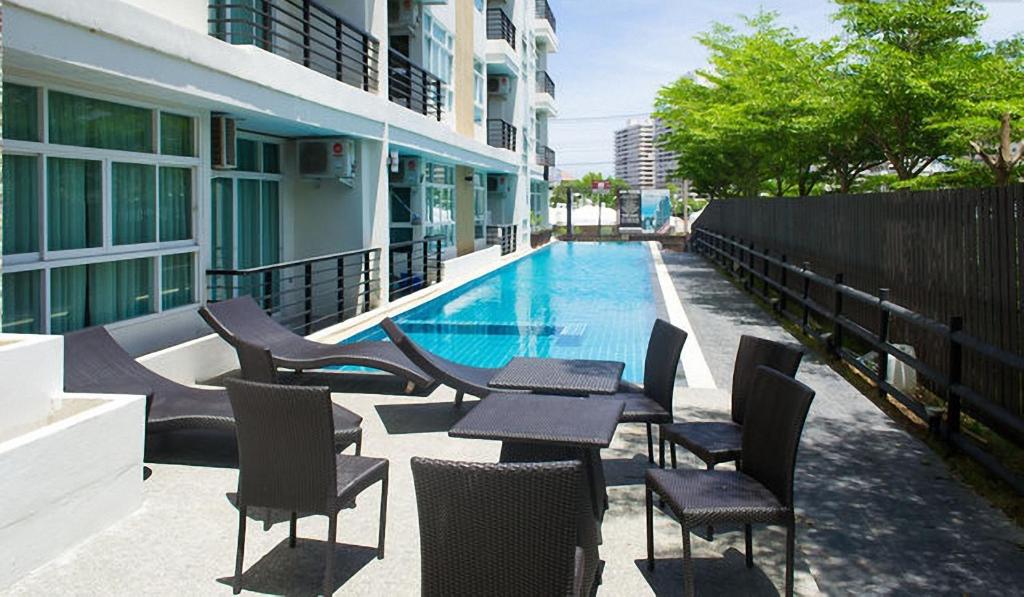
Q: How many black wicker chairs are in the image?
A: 6